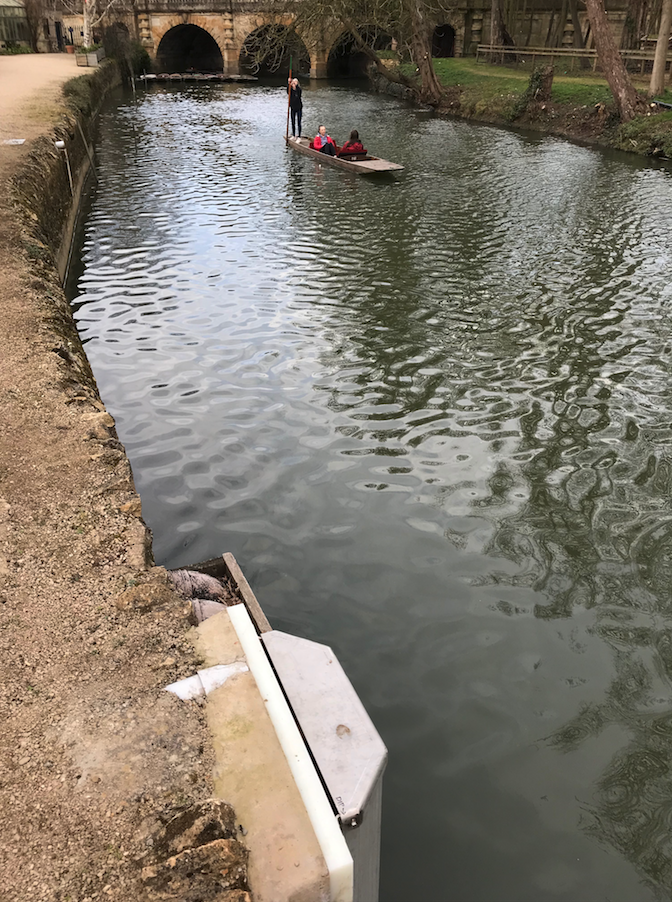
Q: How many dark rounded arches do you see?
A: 4